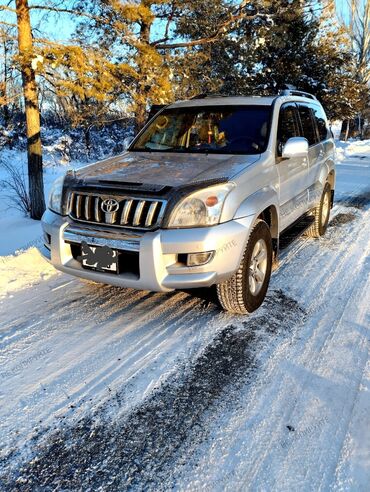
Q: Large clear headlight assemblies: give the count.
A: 2